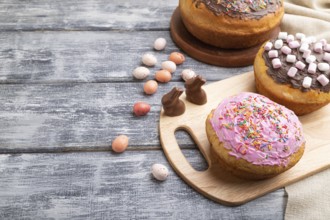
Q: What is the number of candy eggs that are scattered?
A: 11